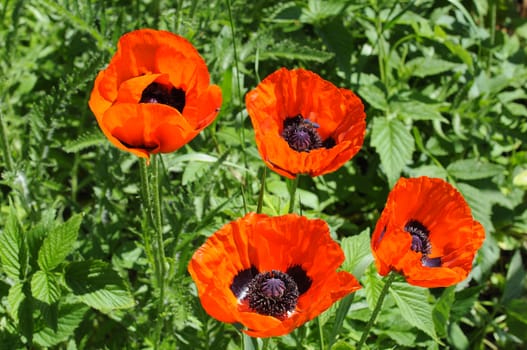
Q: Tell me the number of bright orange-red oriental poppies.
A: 4